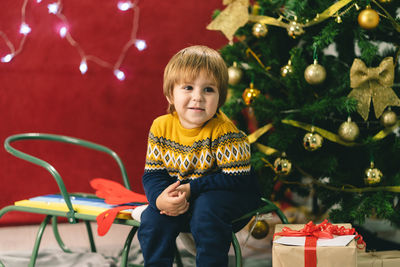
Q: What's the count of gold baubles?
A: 13